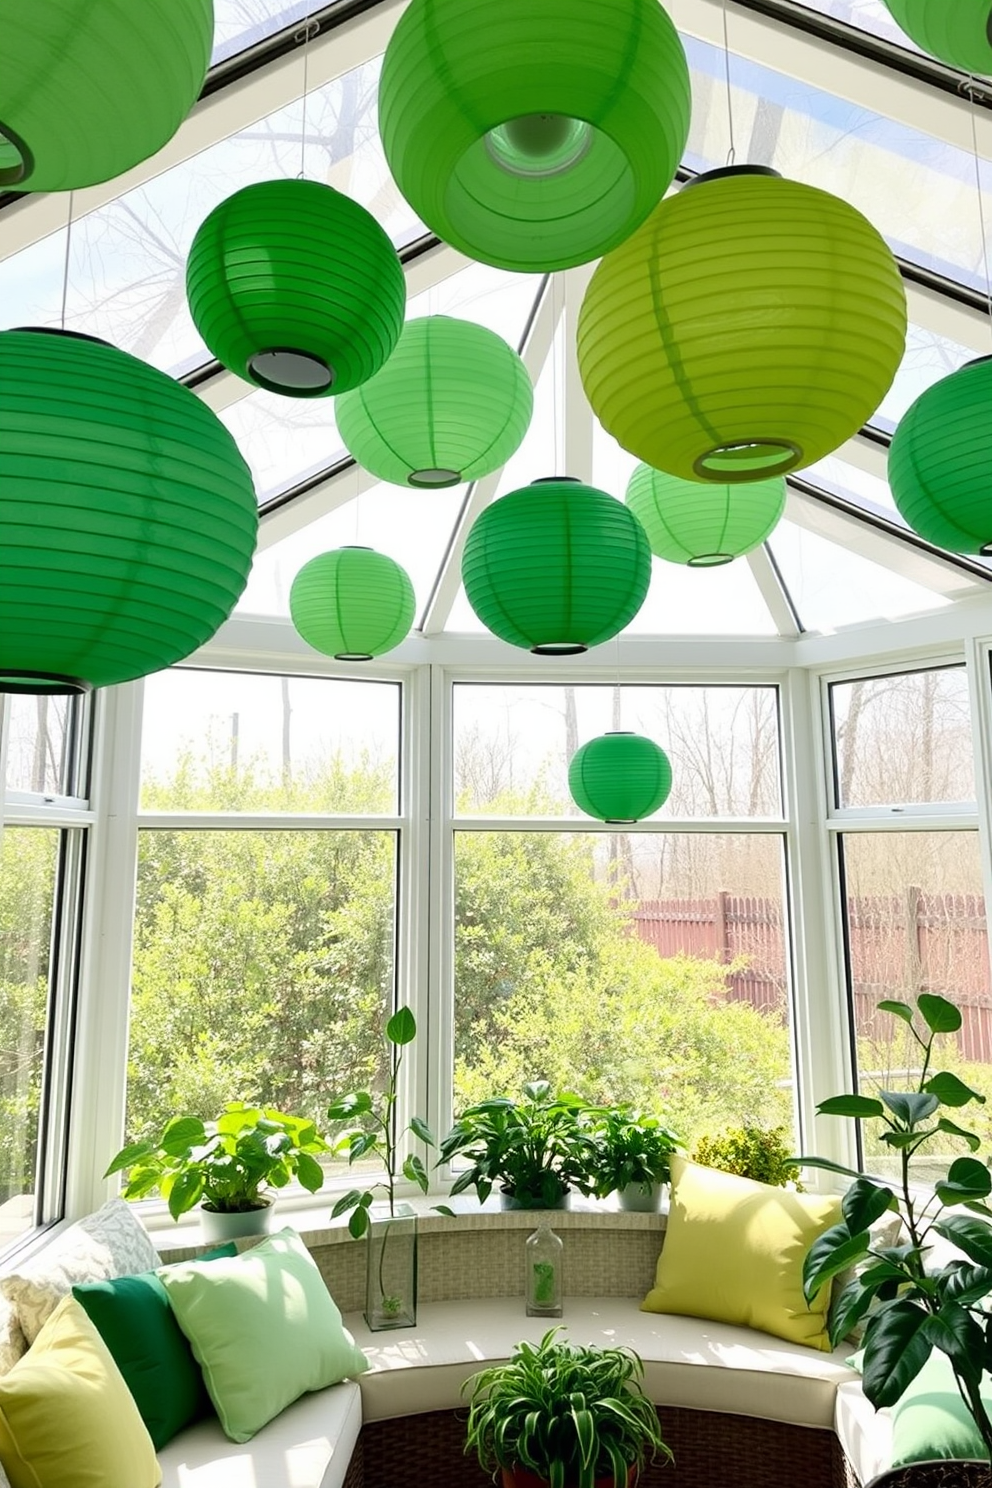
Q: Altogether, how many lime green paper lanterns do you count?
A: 1